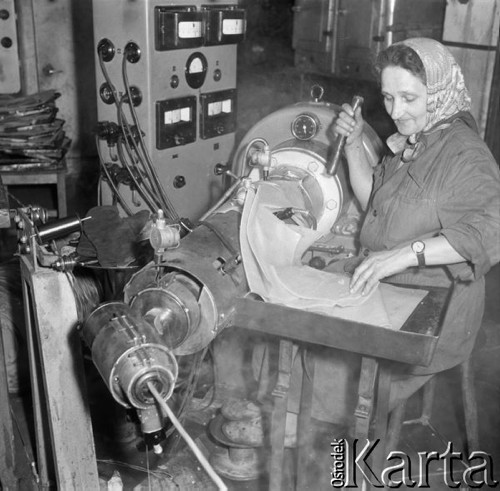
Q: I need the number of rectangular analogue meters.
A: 4